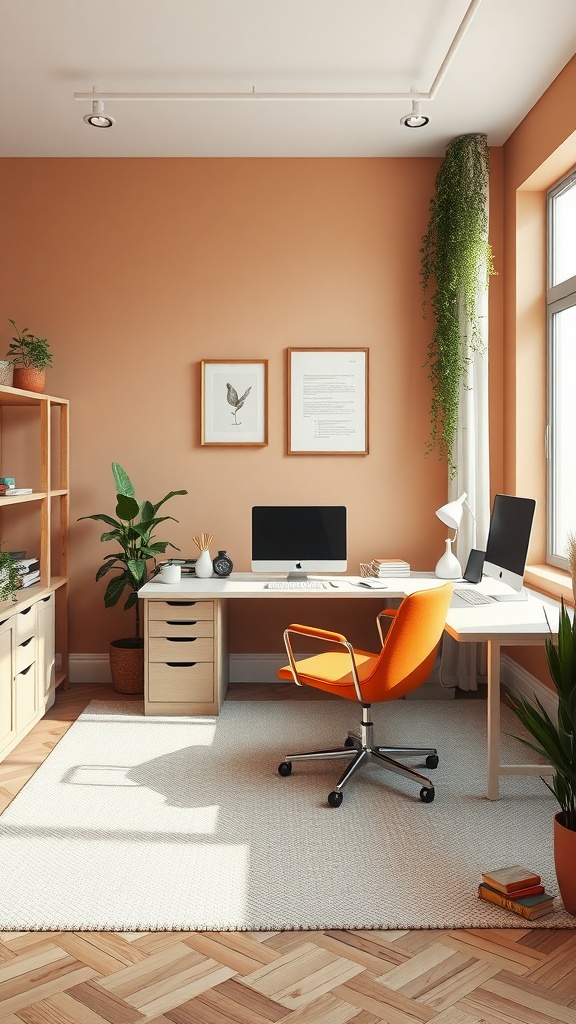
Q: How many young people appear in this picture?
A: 0